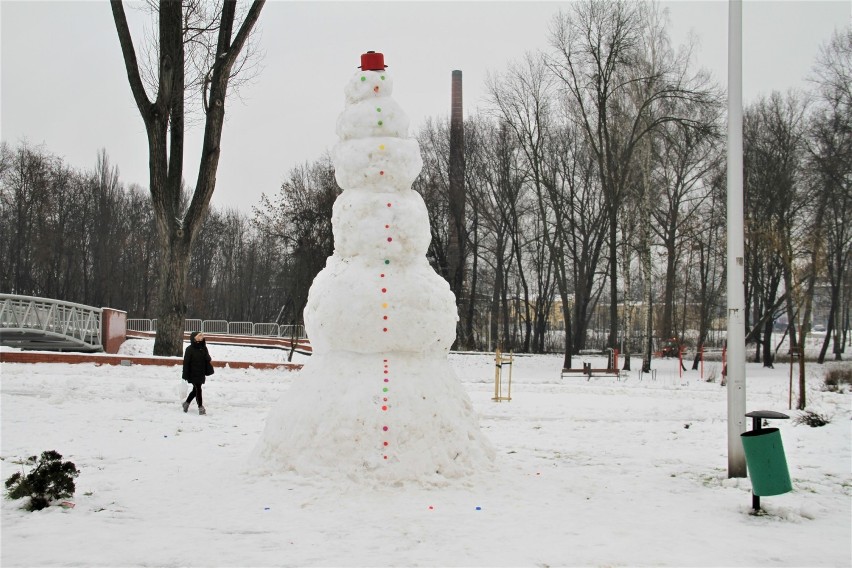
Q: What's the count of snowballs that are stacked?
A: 6